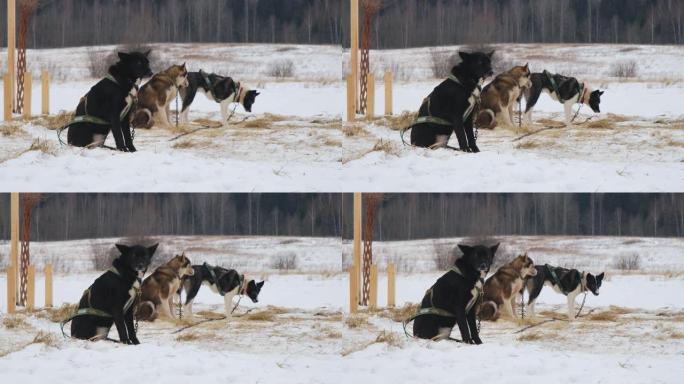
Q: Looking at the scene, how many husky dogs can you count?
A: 12